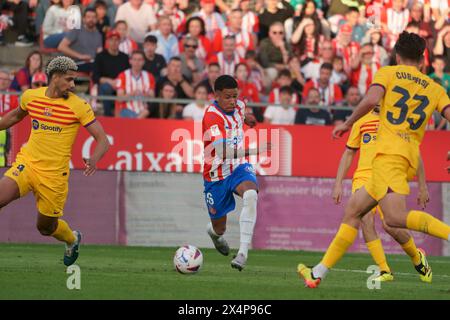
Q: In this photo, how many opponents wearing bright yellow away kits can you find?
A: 3